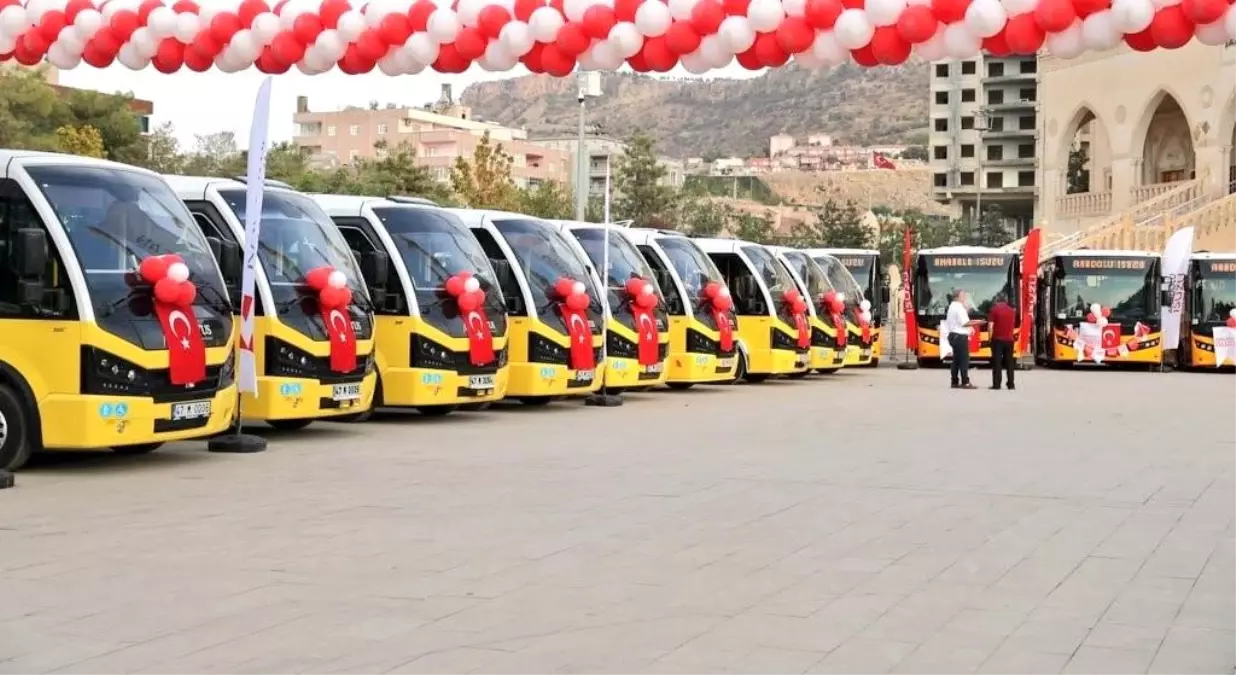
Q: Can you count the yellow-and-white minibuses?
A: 9